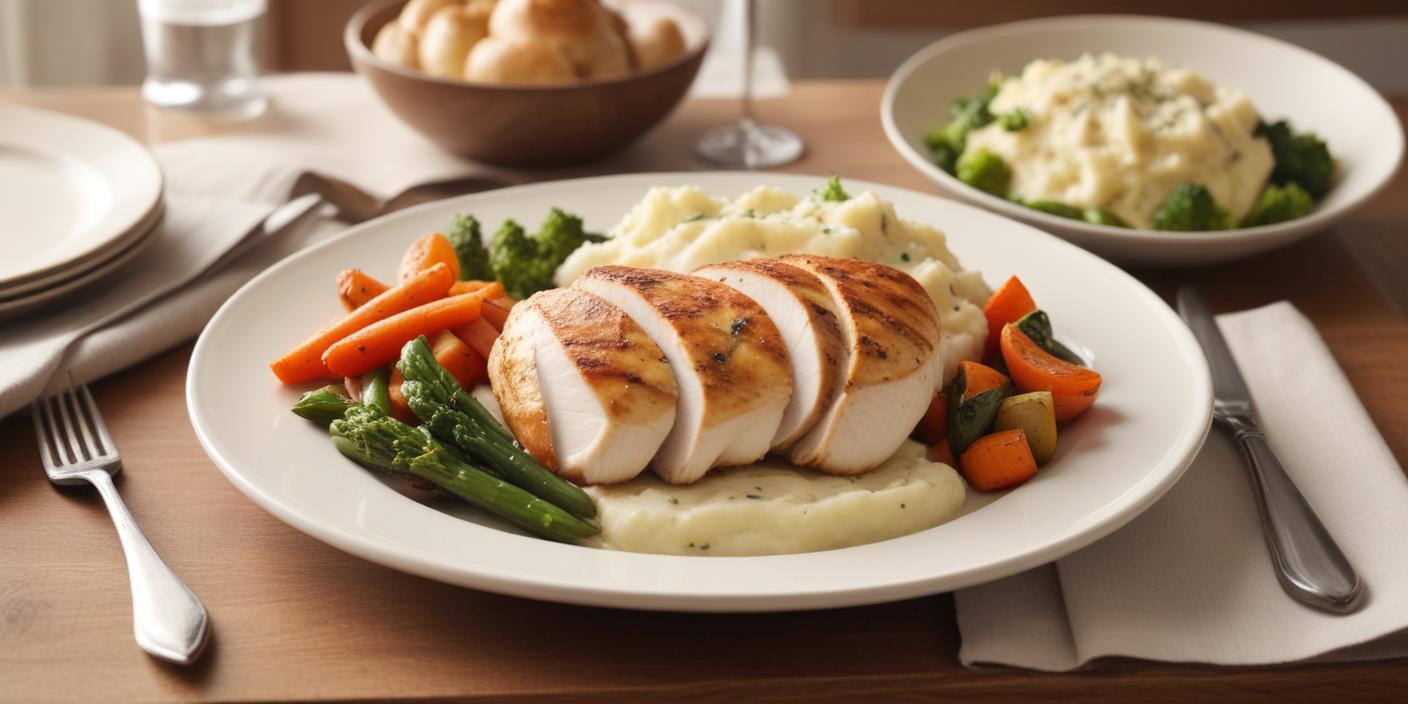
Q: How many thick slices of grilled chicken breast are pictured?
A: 4